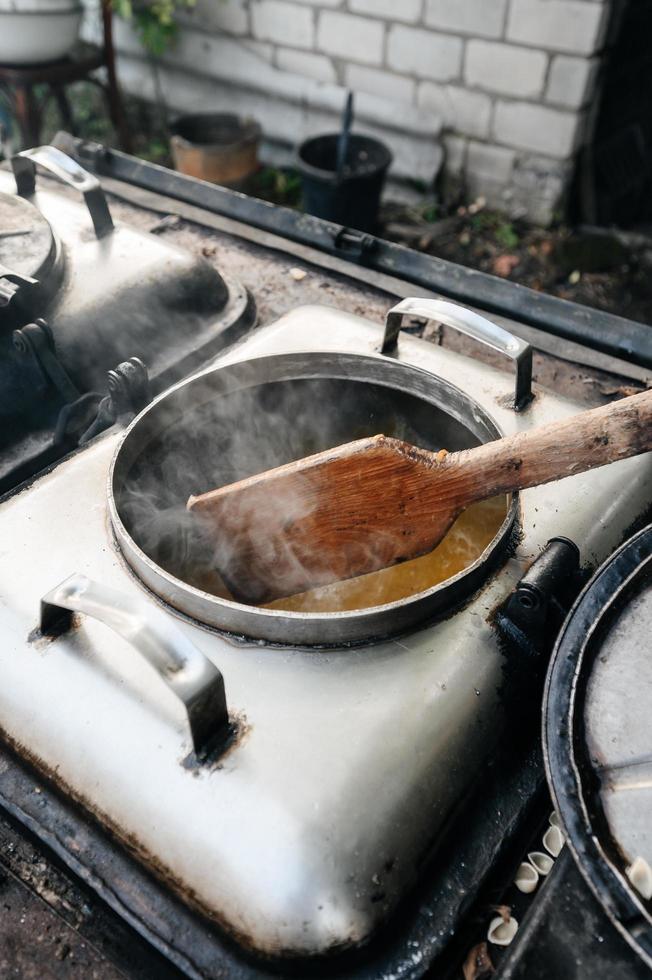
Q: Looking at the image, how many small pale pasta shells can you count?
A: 6